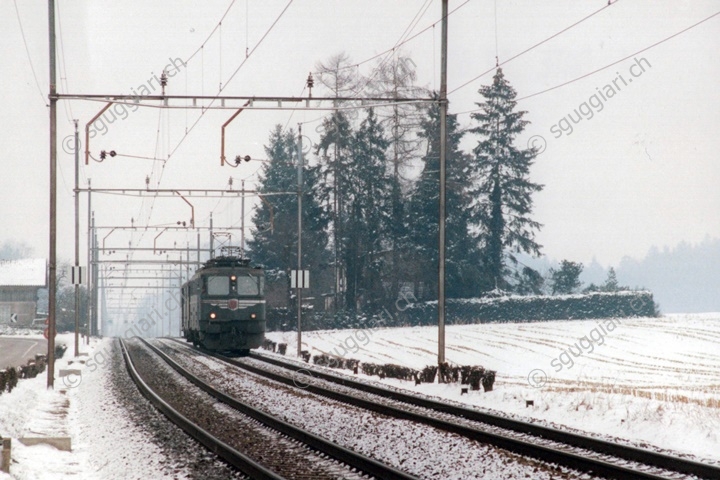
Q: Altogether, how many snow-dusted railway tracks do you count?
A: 2